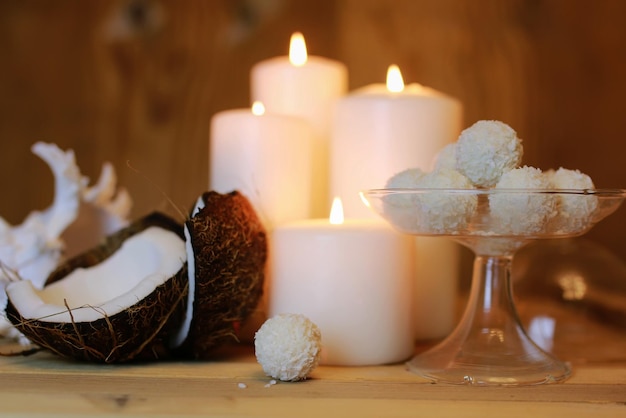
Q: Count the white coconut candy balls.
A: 7